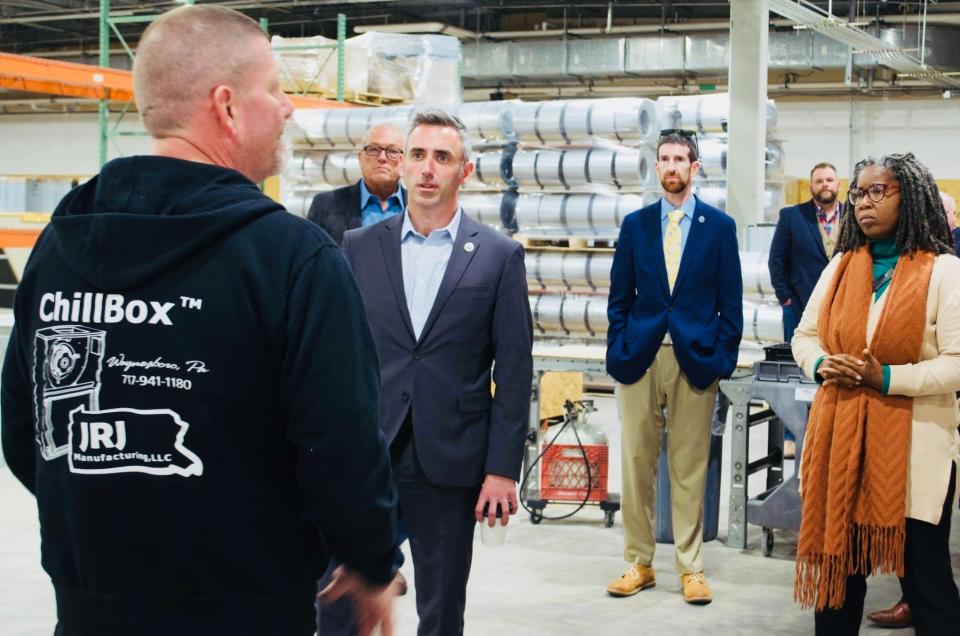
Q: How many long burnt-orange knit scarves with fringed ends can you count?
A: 1